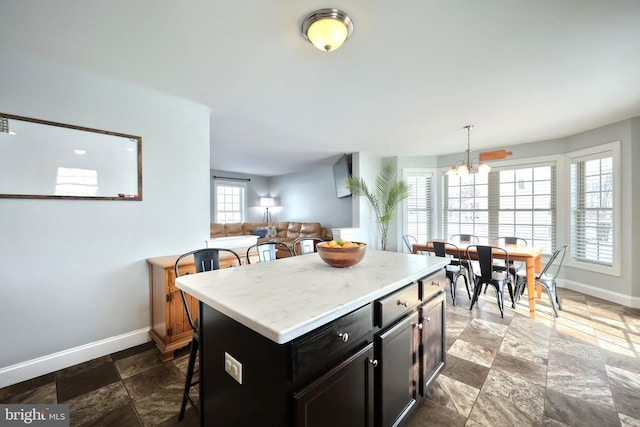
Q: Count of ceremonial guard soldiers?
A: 0